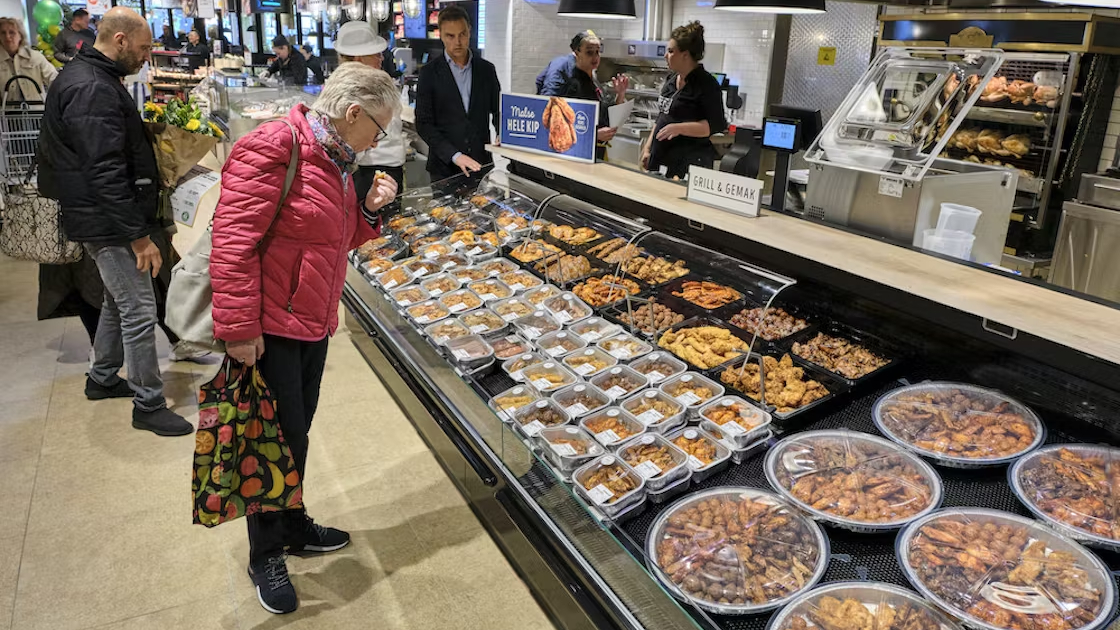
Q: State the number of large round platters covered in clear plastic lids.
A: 6